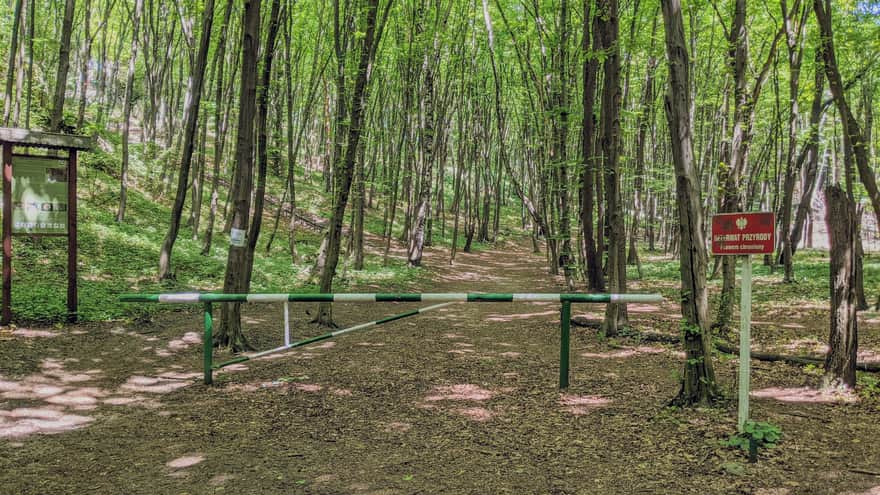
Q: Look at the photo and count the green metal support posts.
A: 2